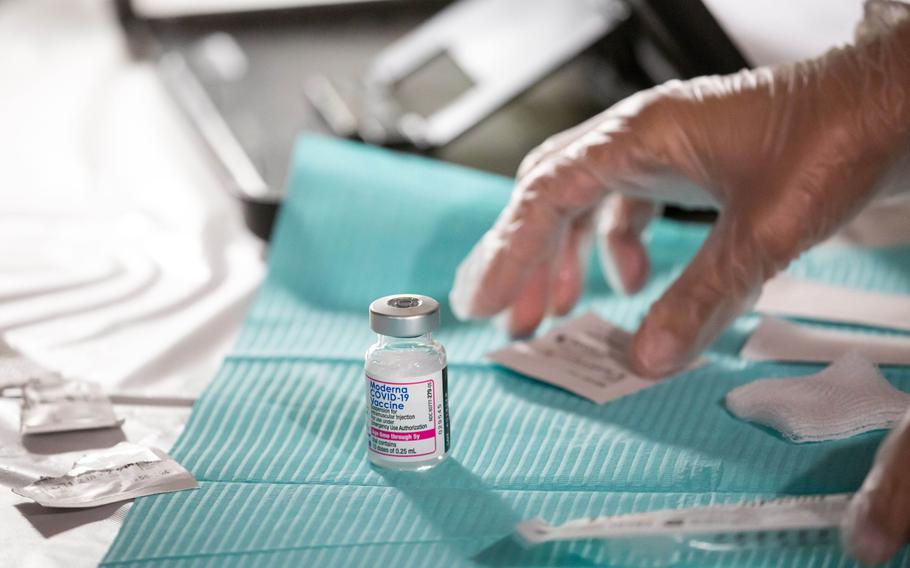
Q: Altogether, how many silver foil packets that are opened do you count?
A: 2